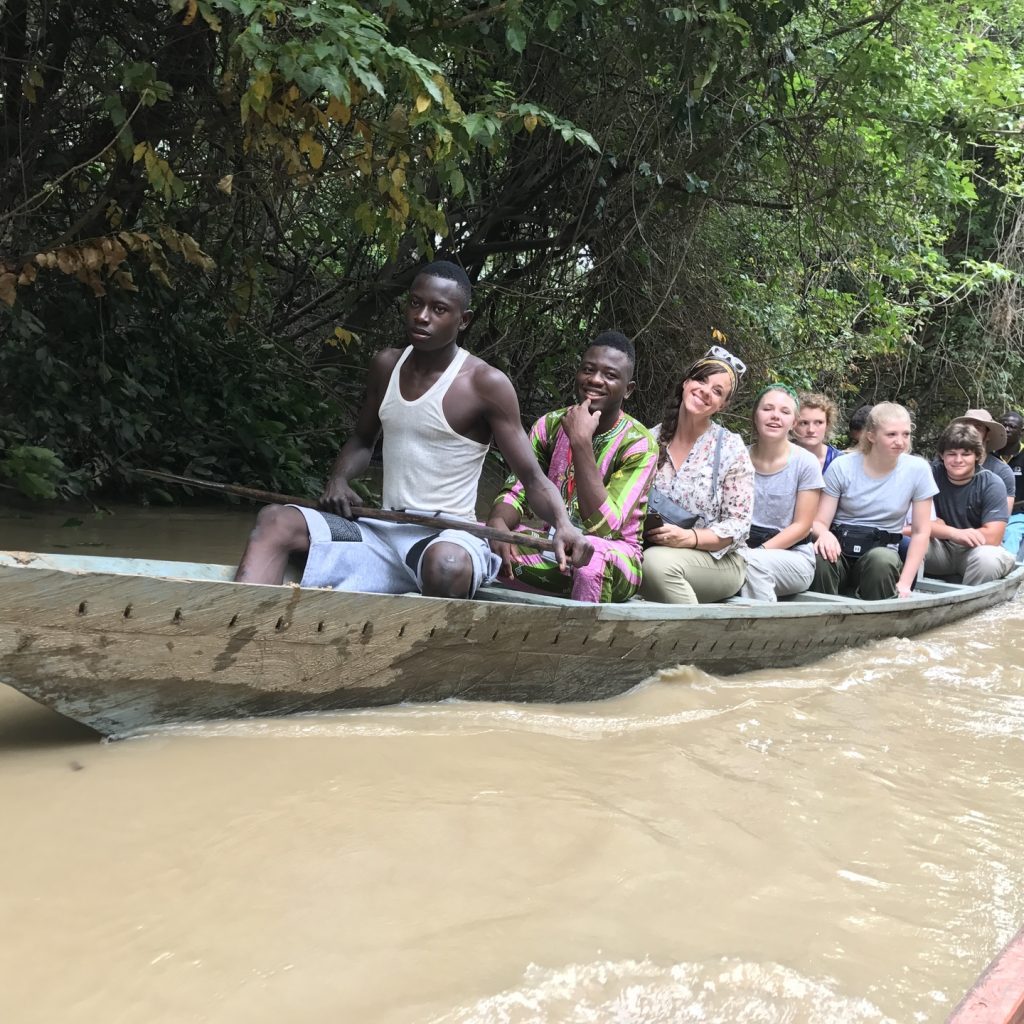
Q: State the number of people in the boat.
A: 10